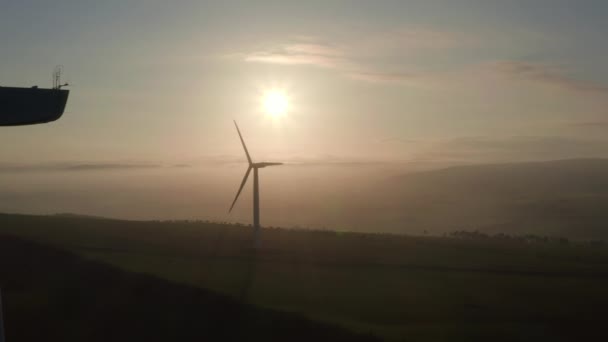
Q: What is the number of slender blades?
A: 3